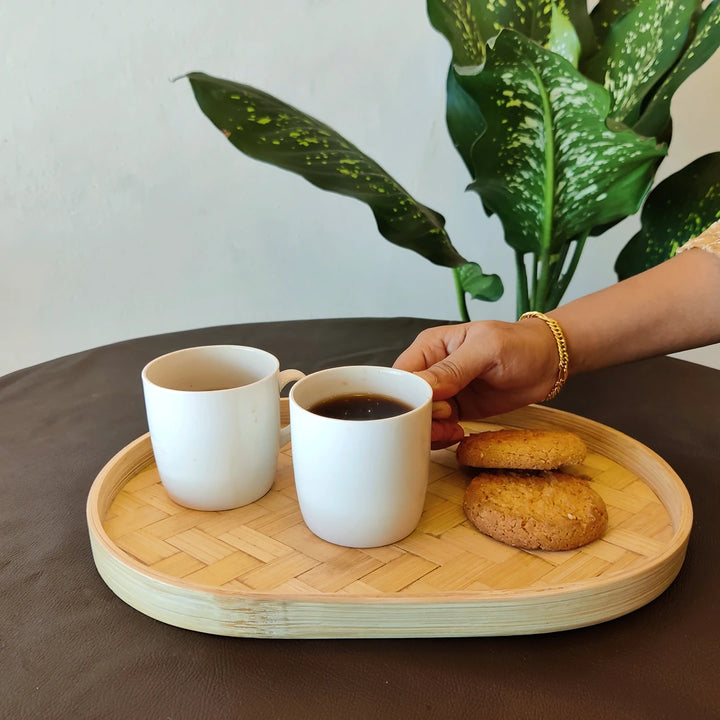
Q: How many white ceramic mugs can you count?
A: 2